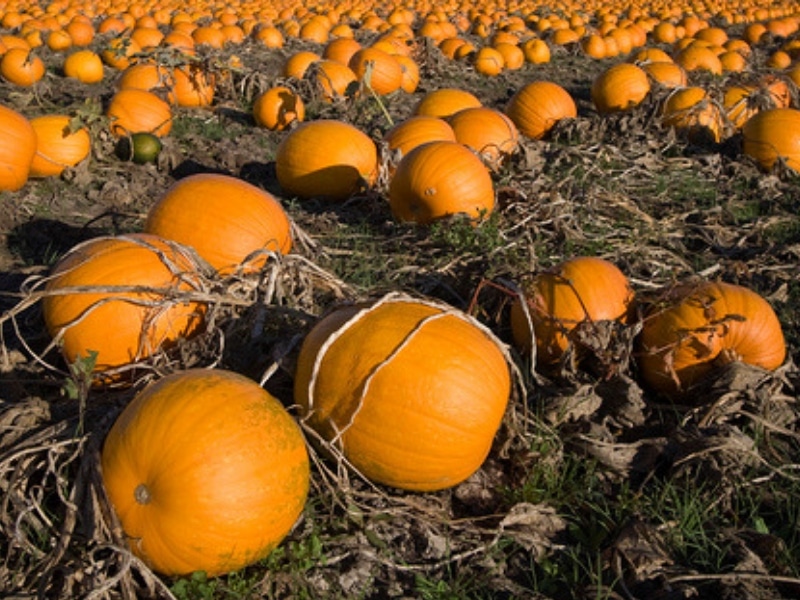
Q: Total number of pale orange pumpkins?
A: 0